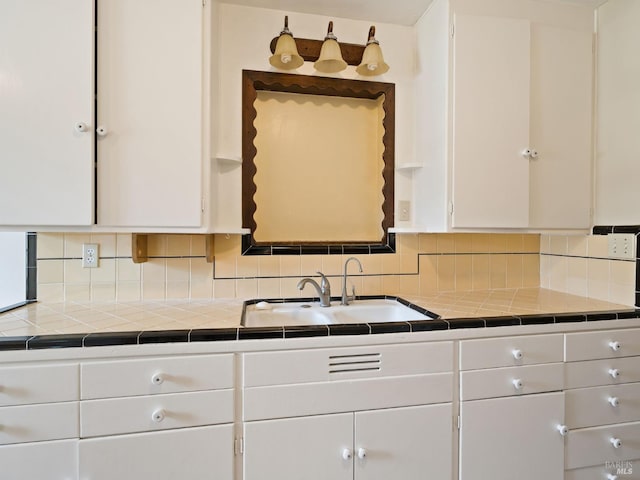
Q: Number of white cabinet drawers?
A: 11